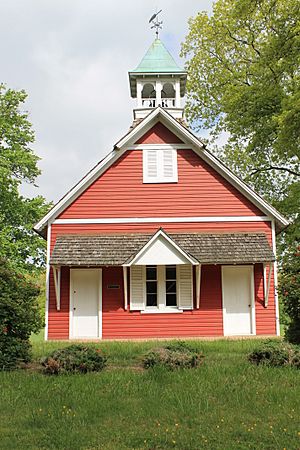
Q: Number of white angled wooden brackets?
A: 4